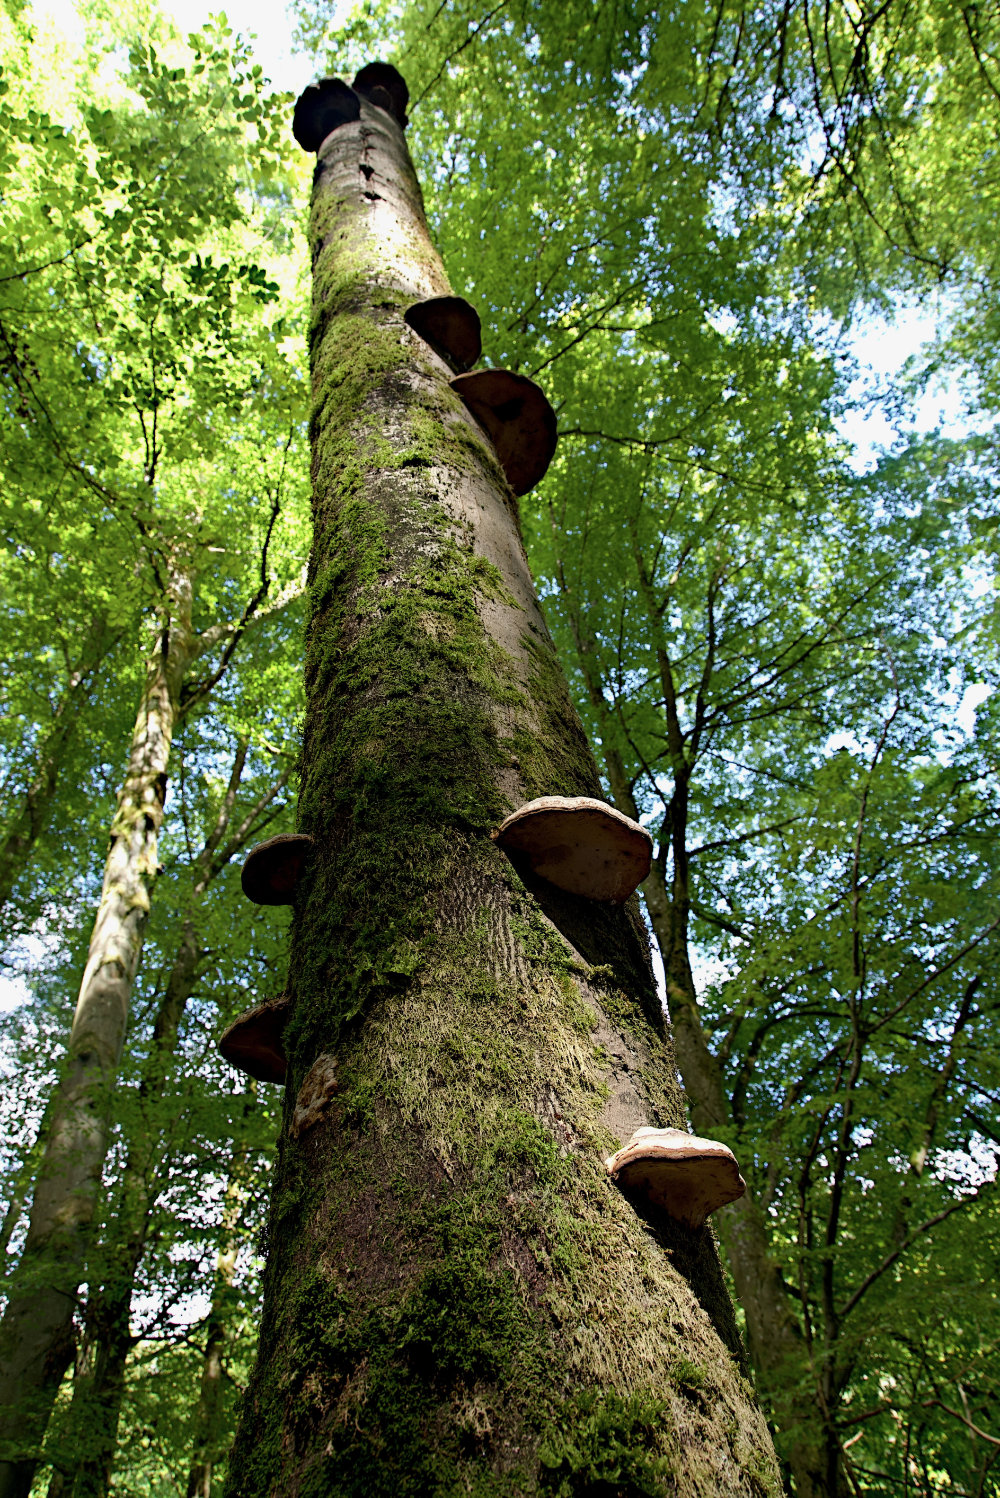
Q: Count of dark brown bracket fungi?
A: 8